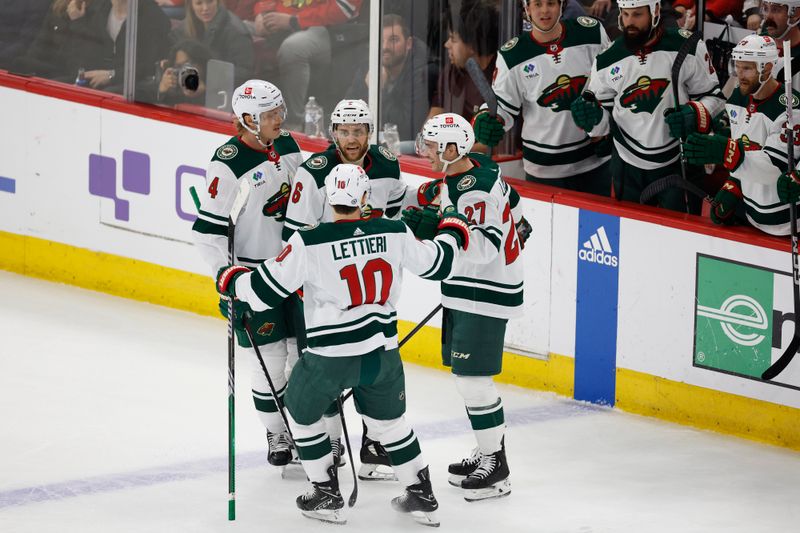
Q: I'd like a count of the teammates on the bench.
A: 4